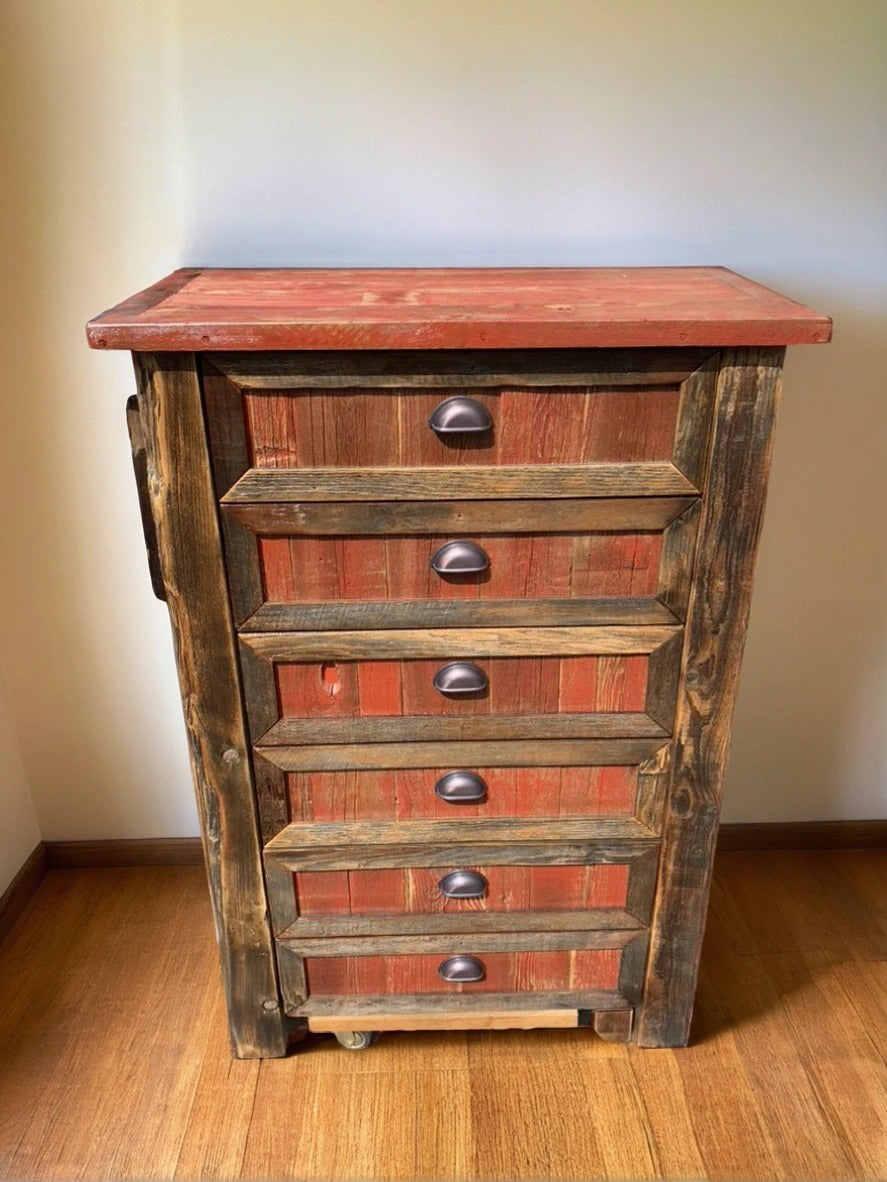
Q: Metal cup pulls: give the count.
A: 6